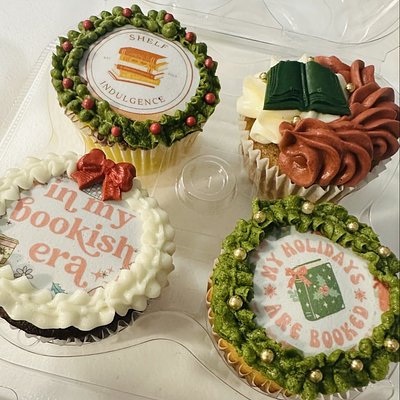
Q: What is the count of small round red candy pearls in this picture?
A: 12